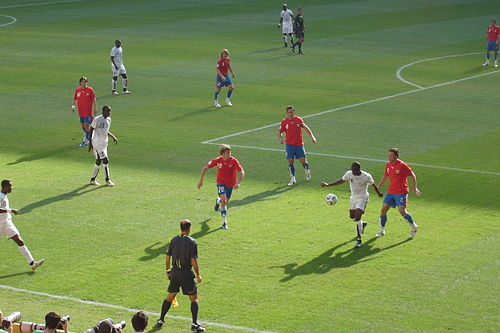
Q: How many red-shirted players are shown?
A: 6